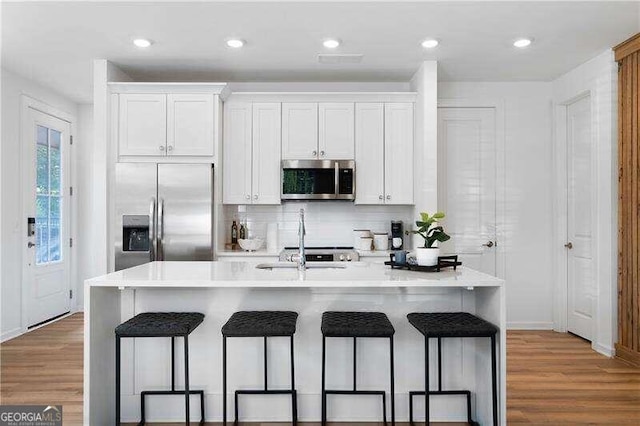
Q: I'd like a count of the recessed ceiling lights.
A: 5